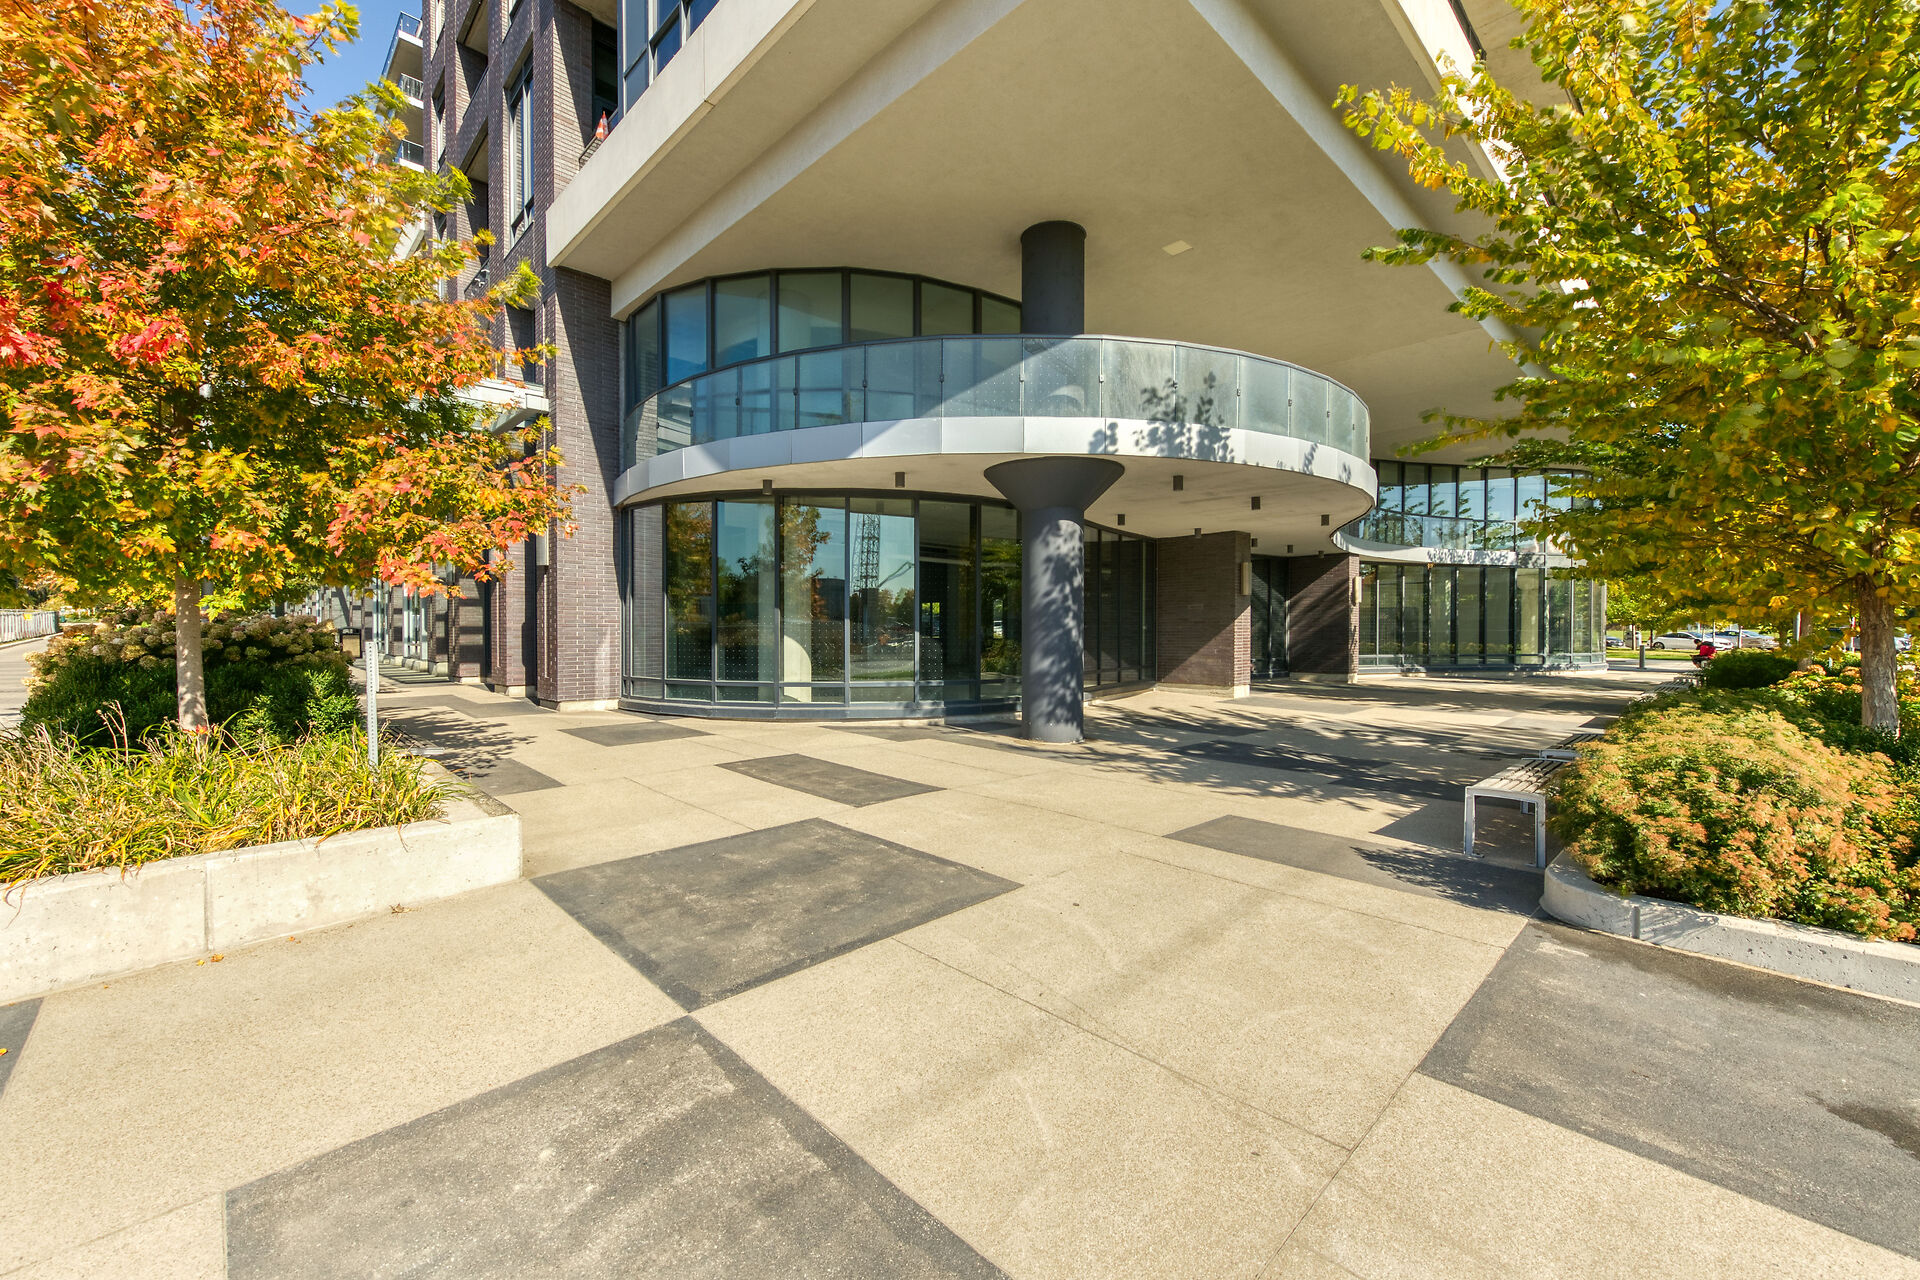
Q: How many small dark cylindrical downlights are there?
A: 10